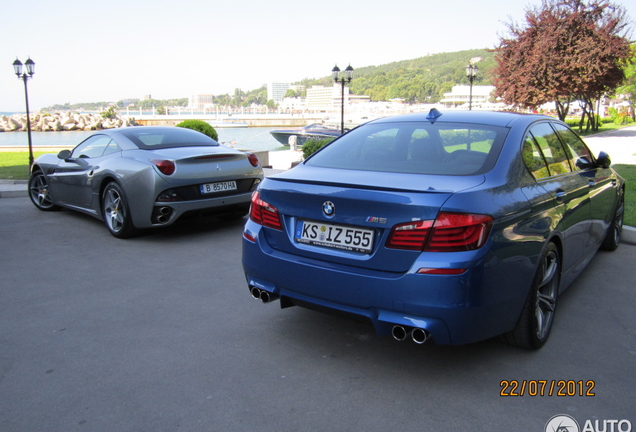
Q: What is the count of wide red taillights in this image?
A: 2